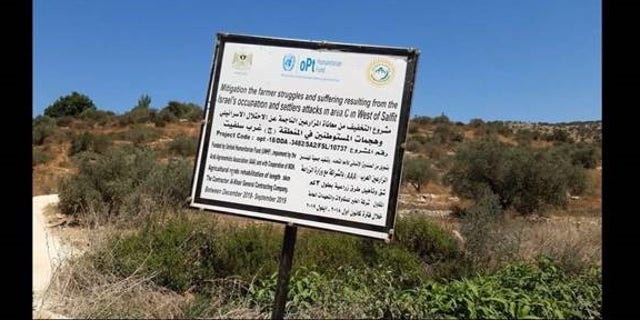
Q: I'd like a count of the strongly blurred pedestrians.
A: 0